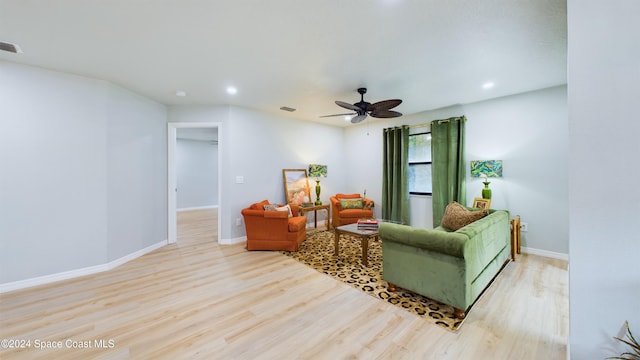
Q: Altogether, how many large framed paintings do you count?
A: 1